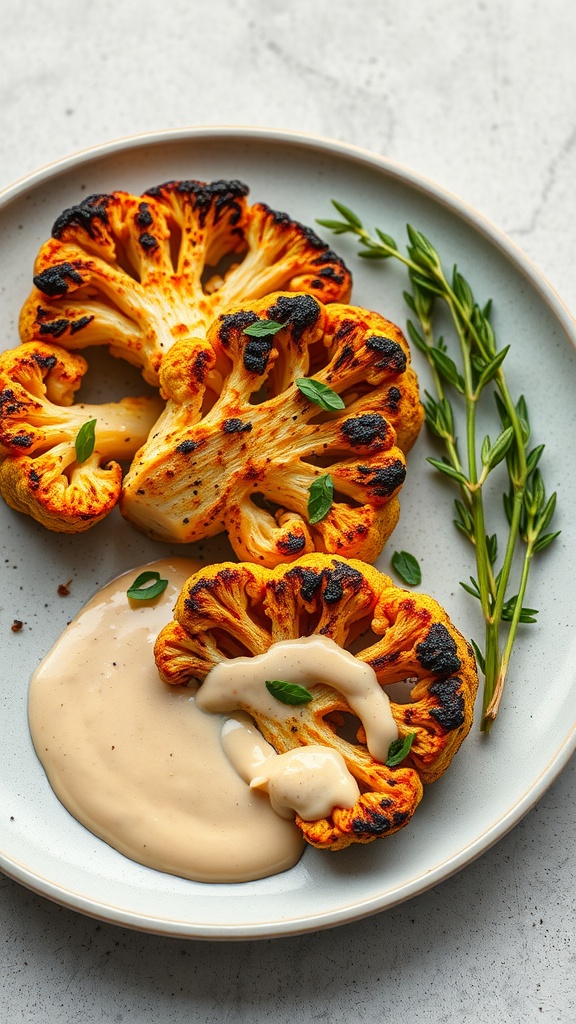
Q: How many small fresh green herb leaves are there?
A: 8